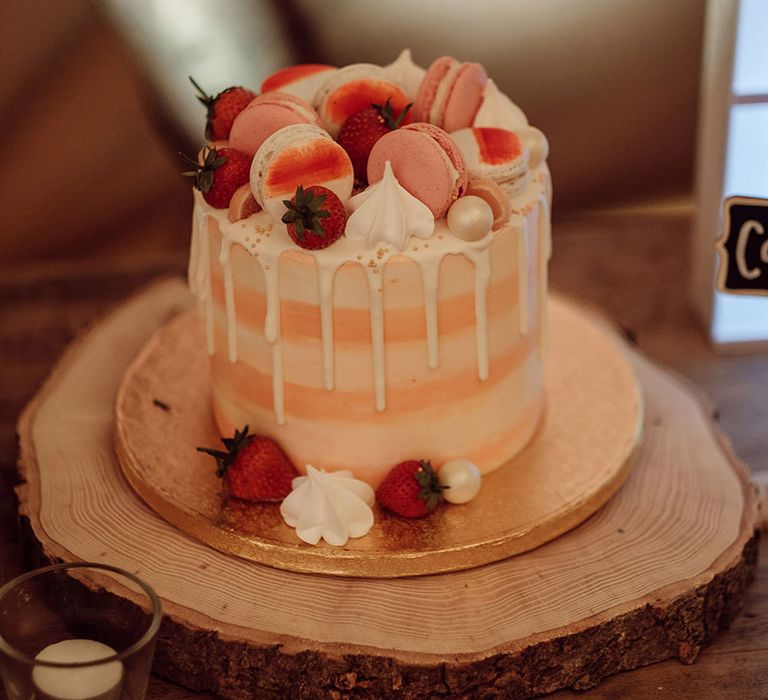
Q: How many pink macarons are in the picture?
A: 3